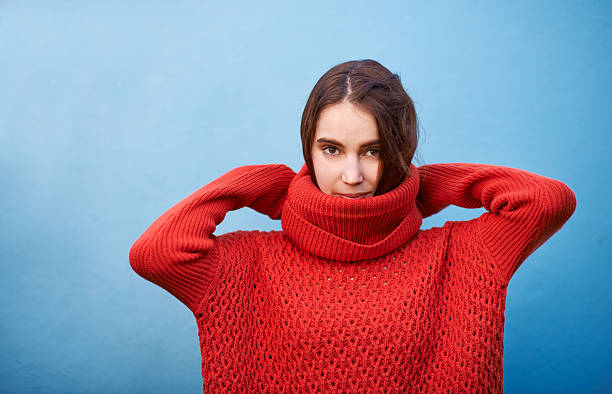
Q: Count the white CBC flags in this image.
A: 0